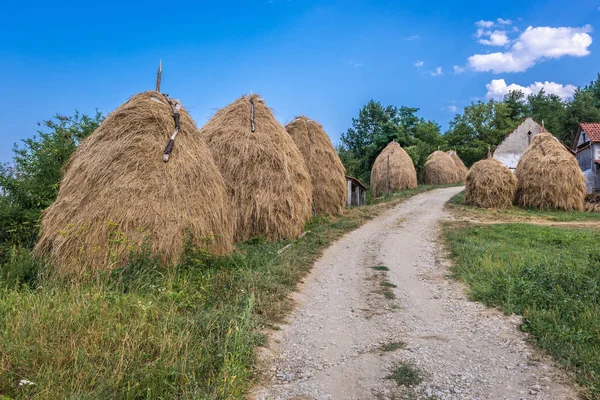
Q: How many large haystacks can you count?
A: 8